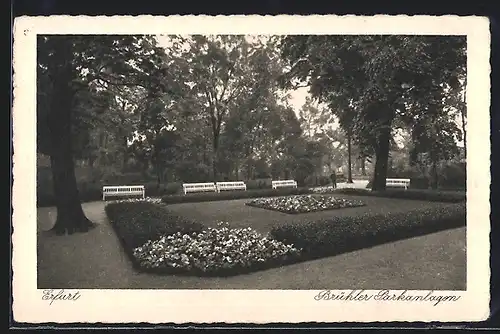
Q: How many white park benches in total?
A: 5